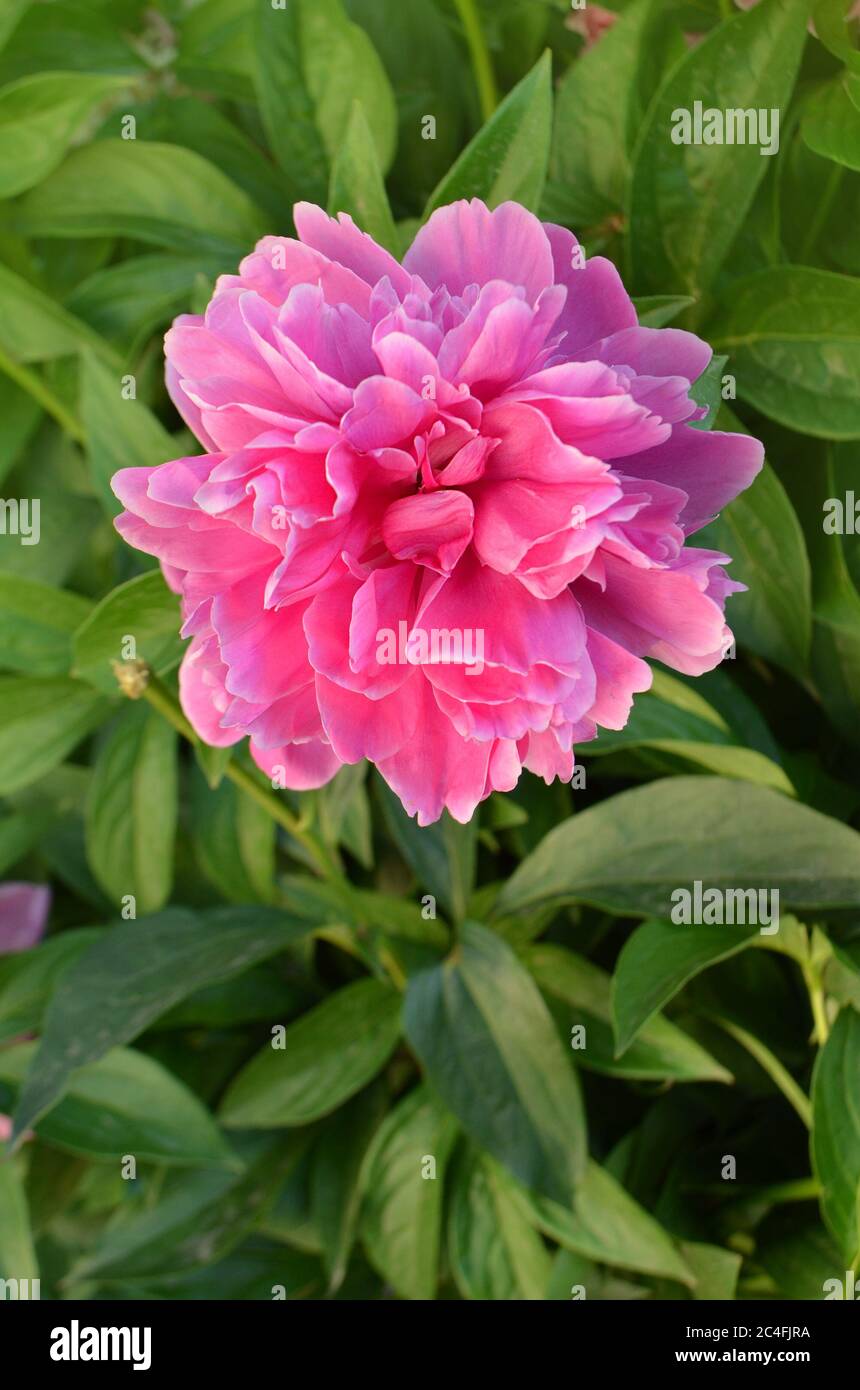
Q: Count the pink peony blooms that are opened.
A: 1